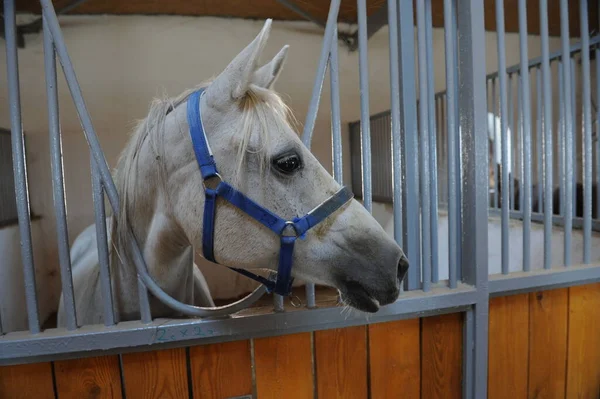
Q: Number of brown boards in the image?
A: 11